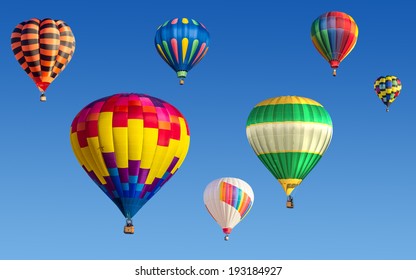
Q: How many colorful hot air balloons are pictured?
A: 7